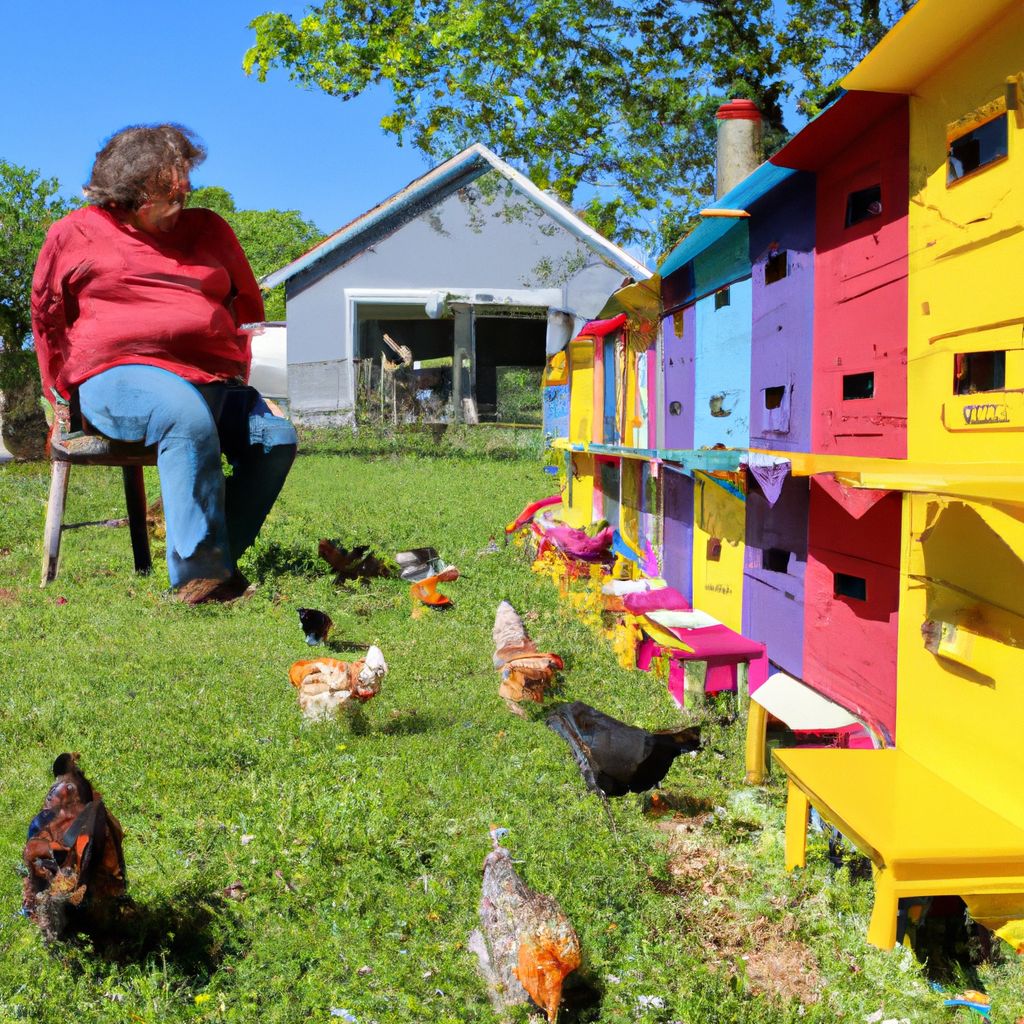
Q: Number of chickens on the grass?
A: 8